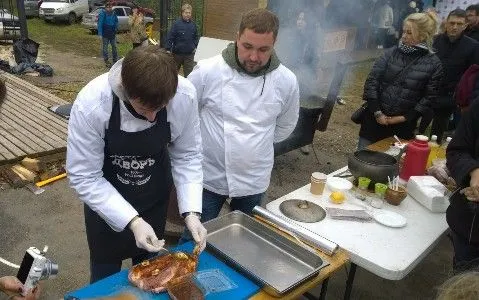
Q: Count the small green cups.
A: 2